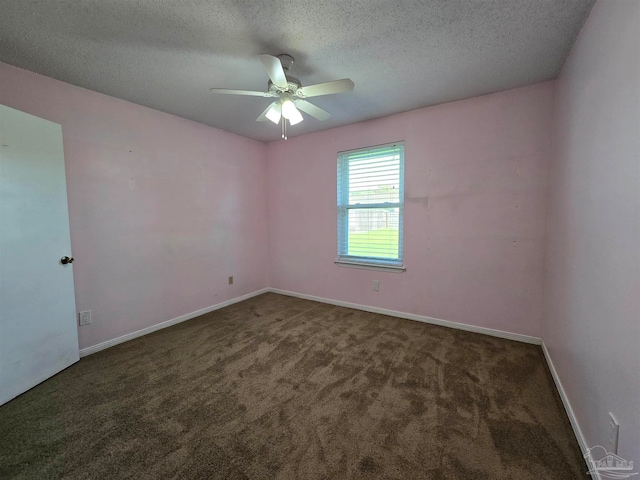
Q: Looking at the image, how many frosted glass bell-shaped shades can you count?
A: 3